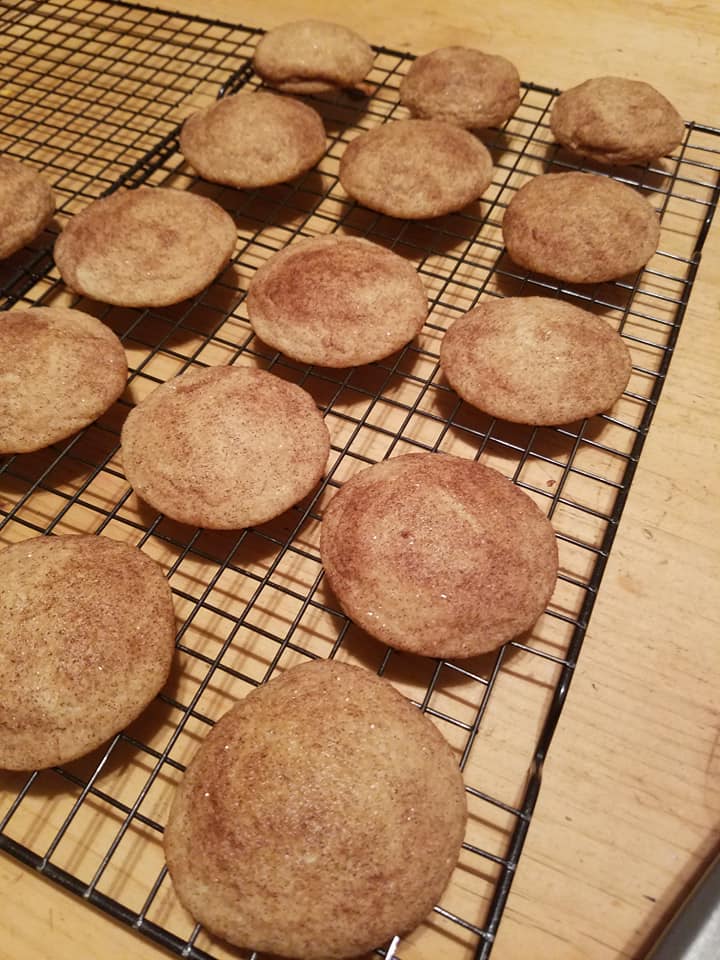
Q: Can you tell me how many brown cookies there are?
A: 15